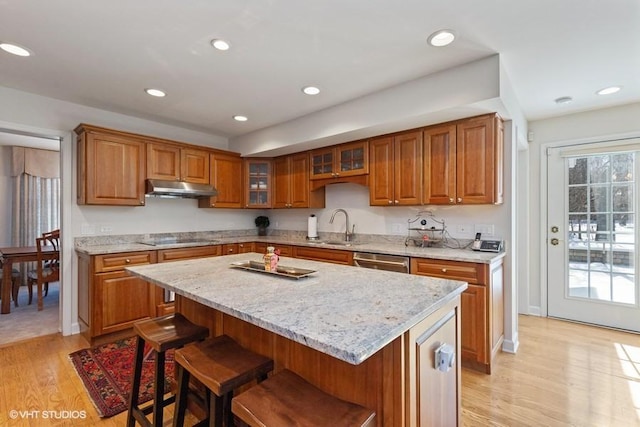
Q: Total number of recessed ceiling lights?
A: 7